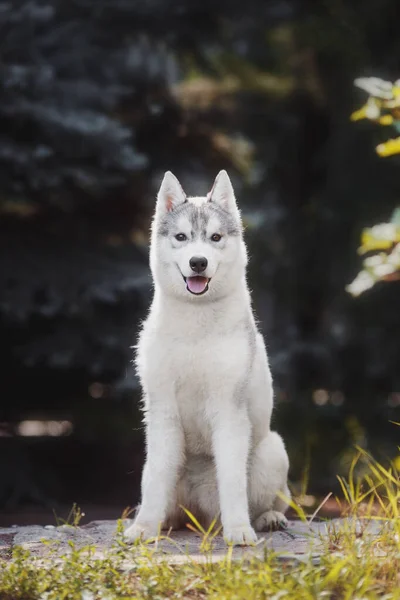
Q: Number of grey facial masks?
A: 1